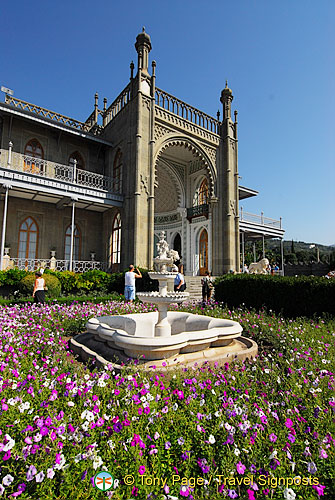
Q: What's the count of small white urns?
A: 3